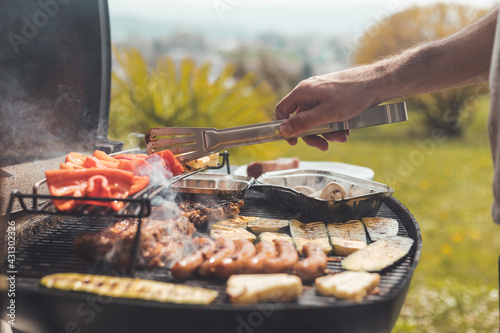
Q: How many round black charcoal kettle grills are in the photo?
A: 1